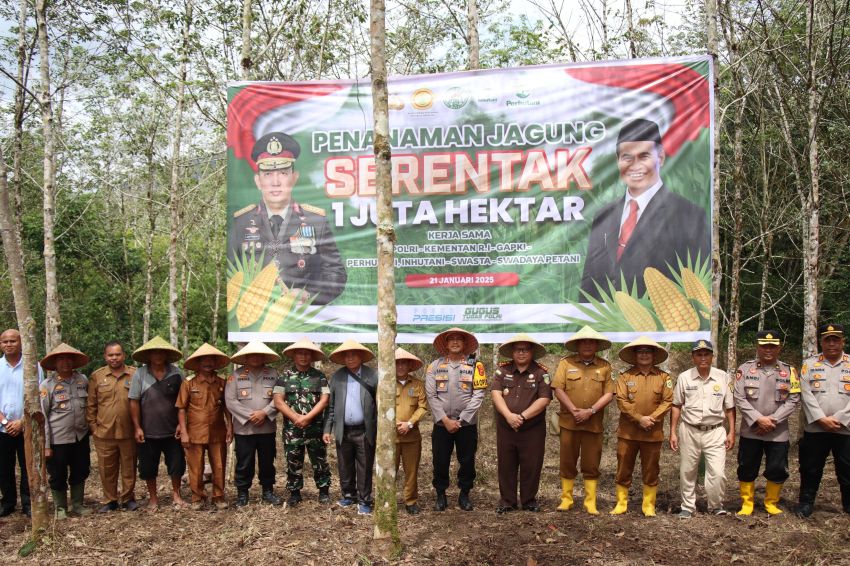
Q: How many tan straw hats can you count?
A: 11